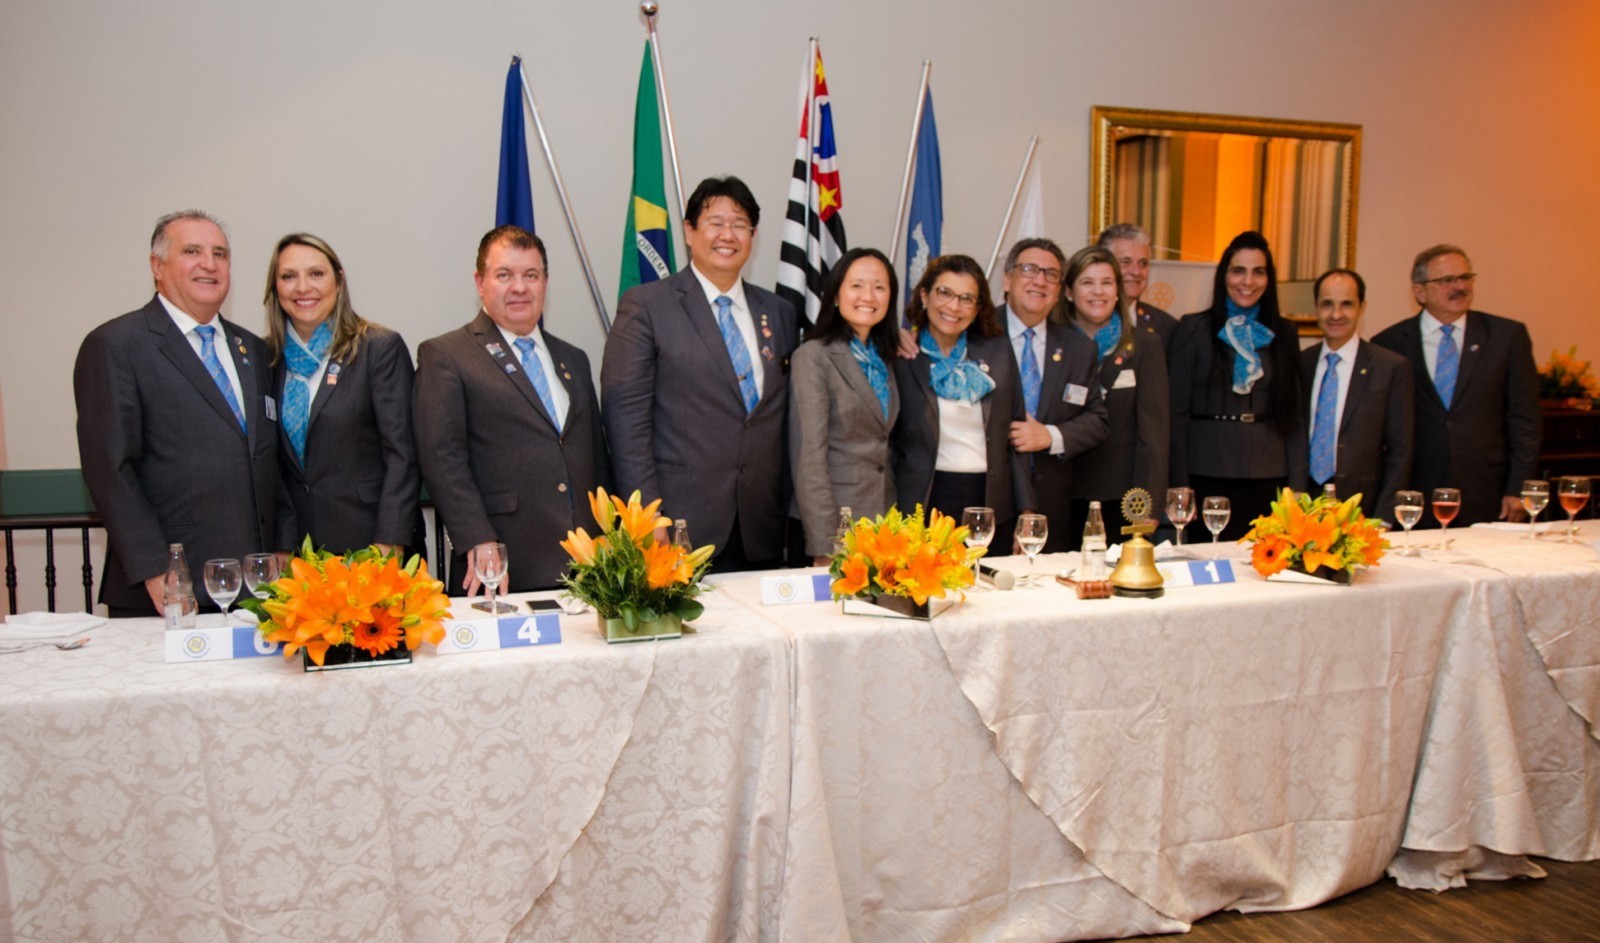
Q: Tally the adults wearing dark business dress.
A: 12